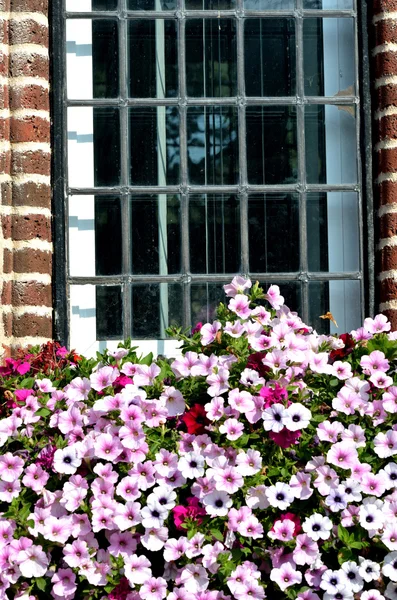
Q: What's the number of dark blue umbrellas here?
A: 0